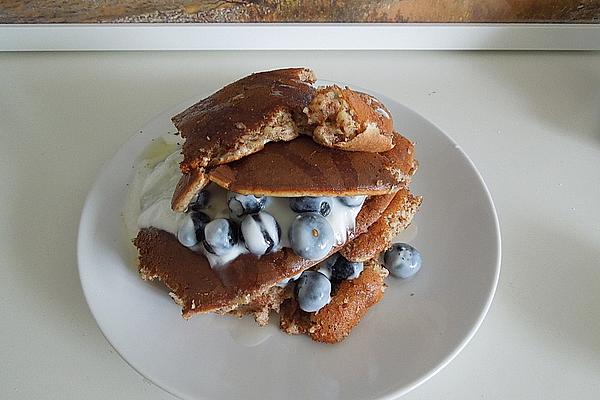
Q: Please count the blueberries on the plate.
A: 11